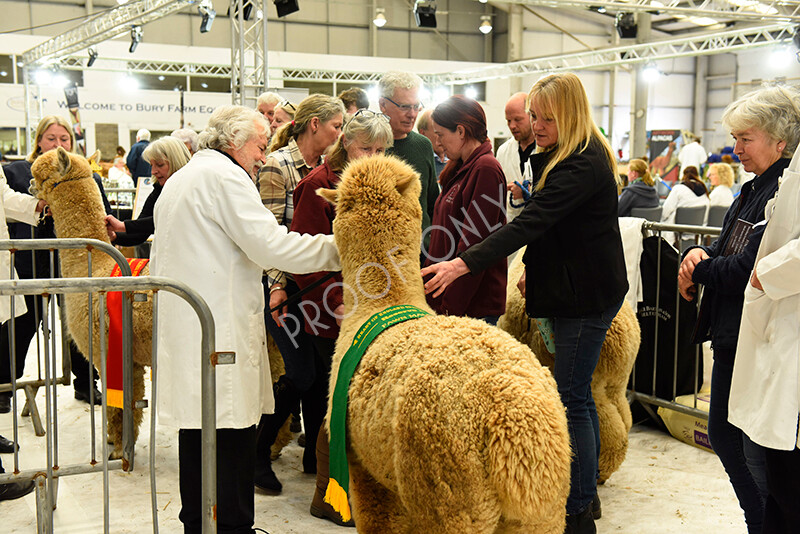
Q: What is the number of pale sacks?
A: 1